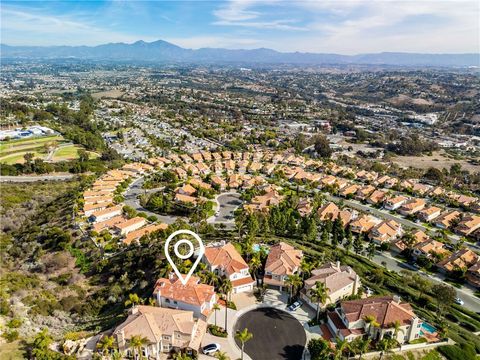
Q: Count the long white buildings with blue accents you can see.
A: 1